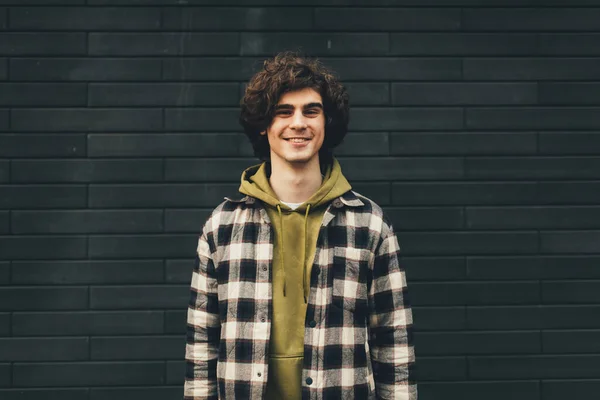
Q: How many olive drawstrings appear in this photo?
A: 2